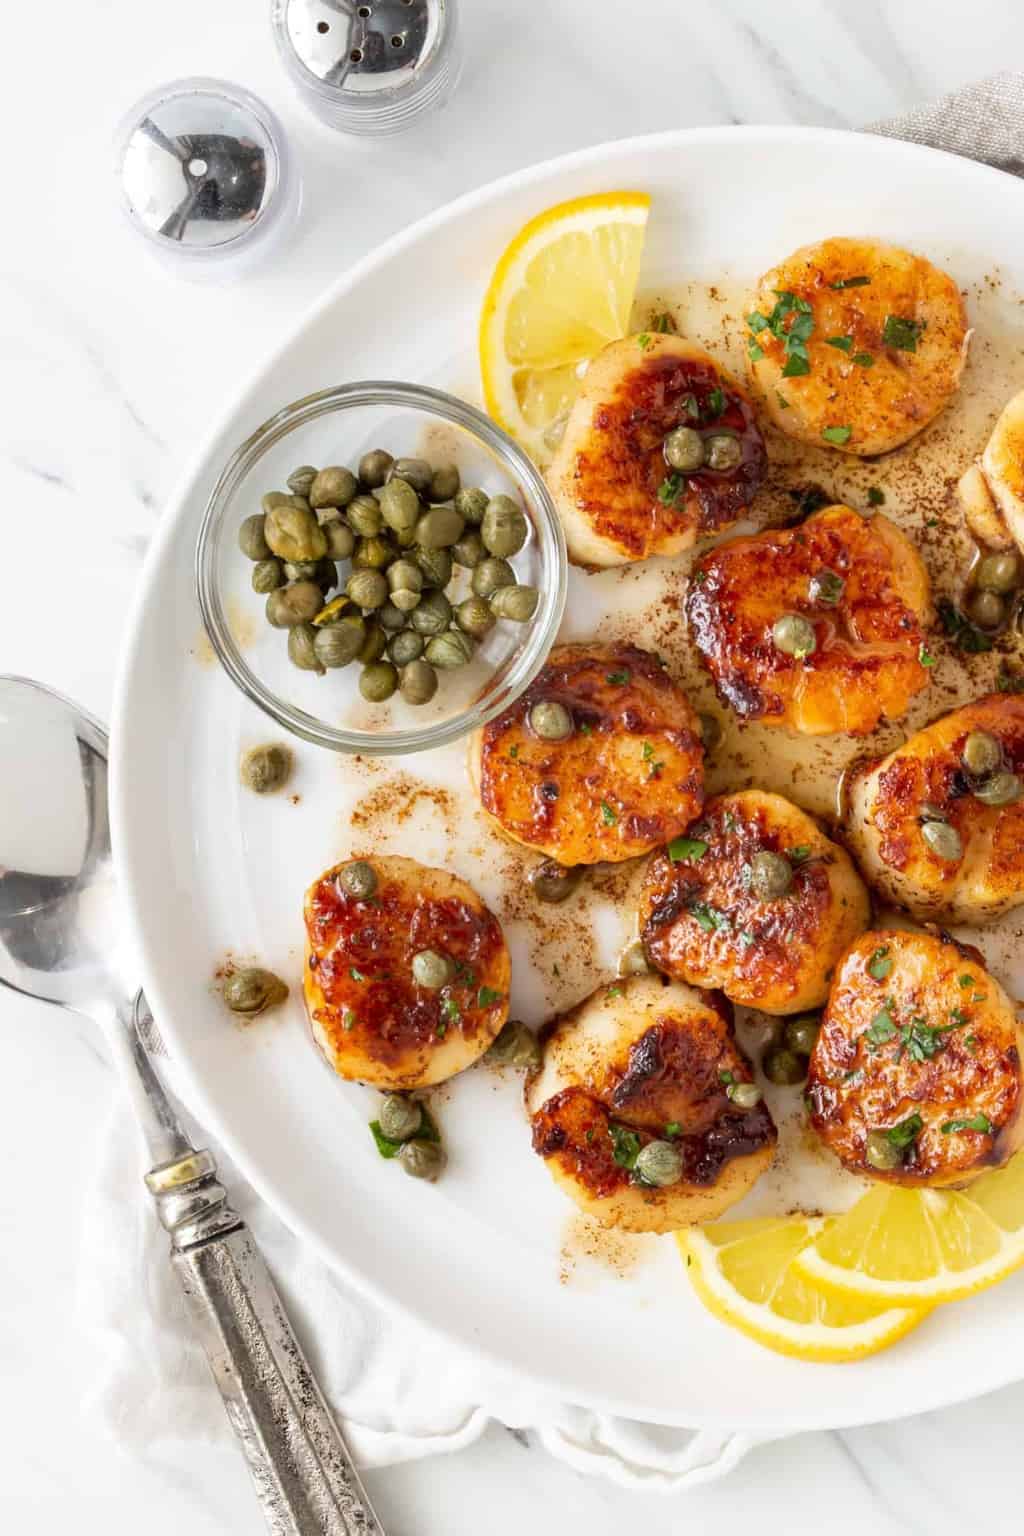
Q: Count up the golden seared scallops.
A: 10